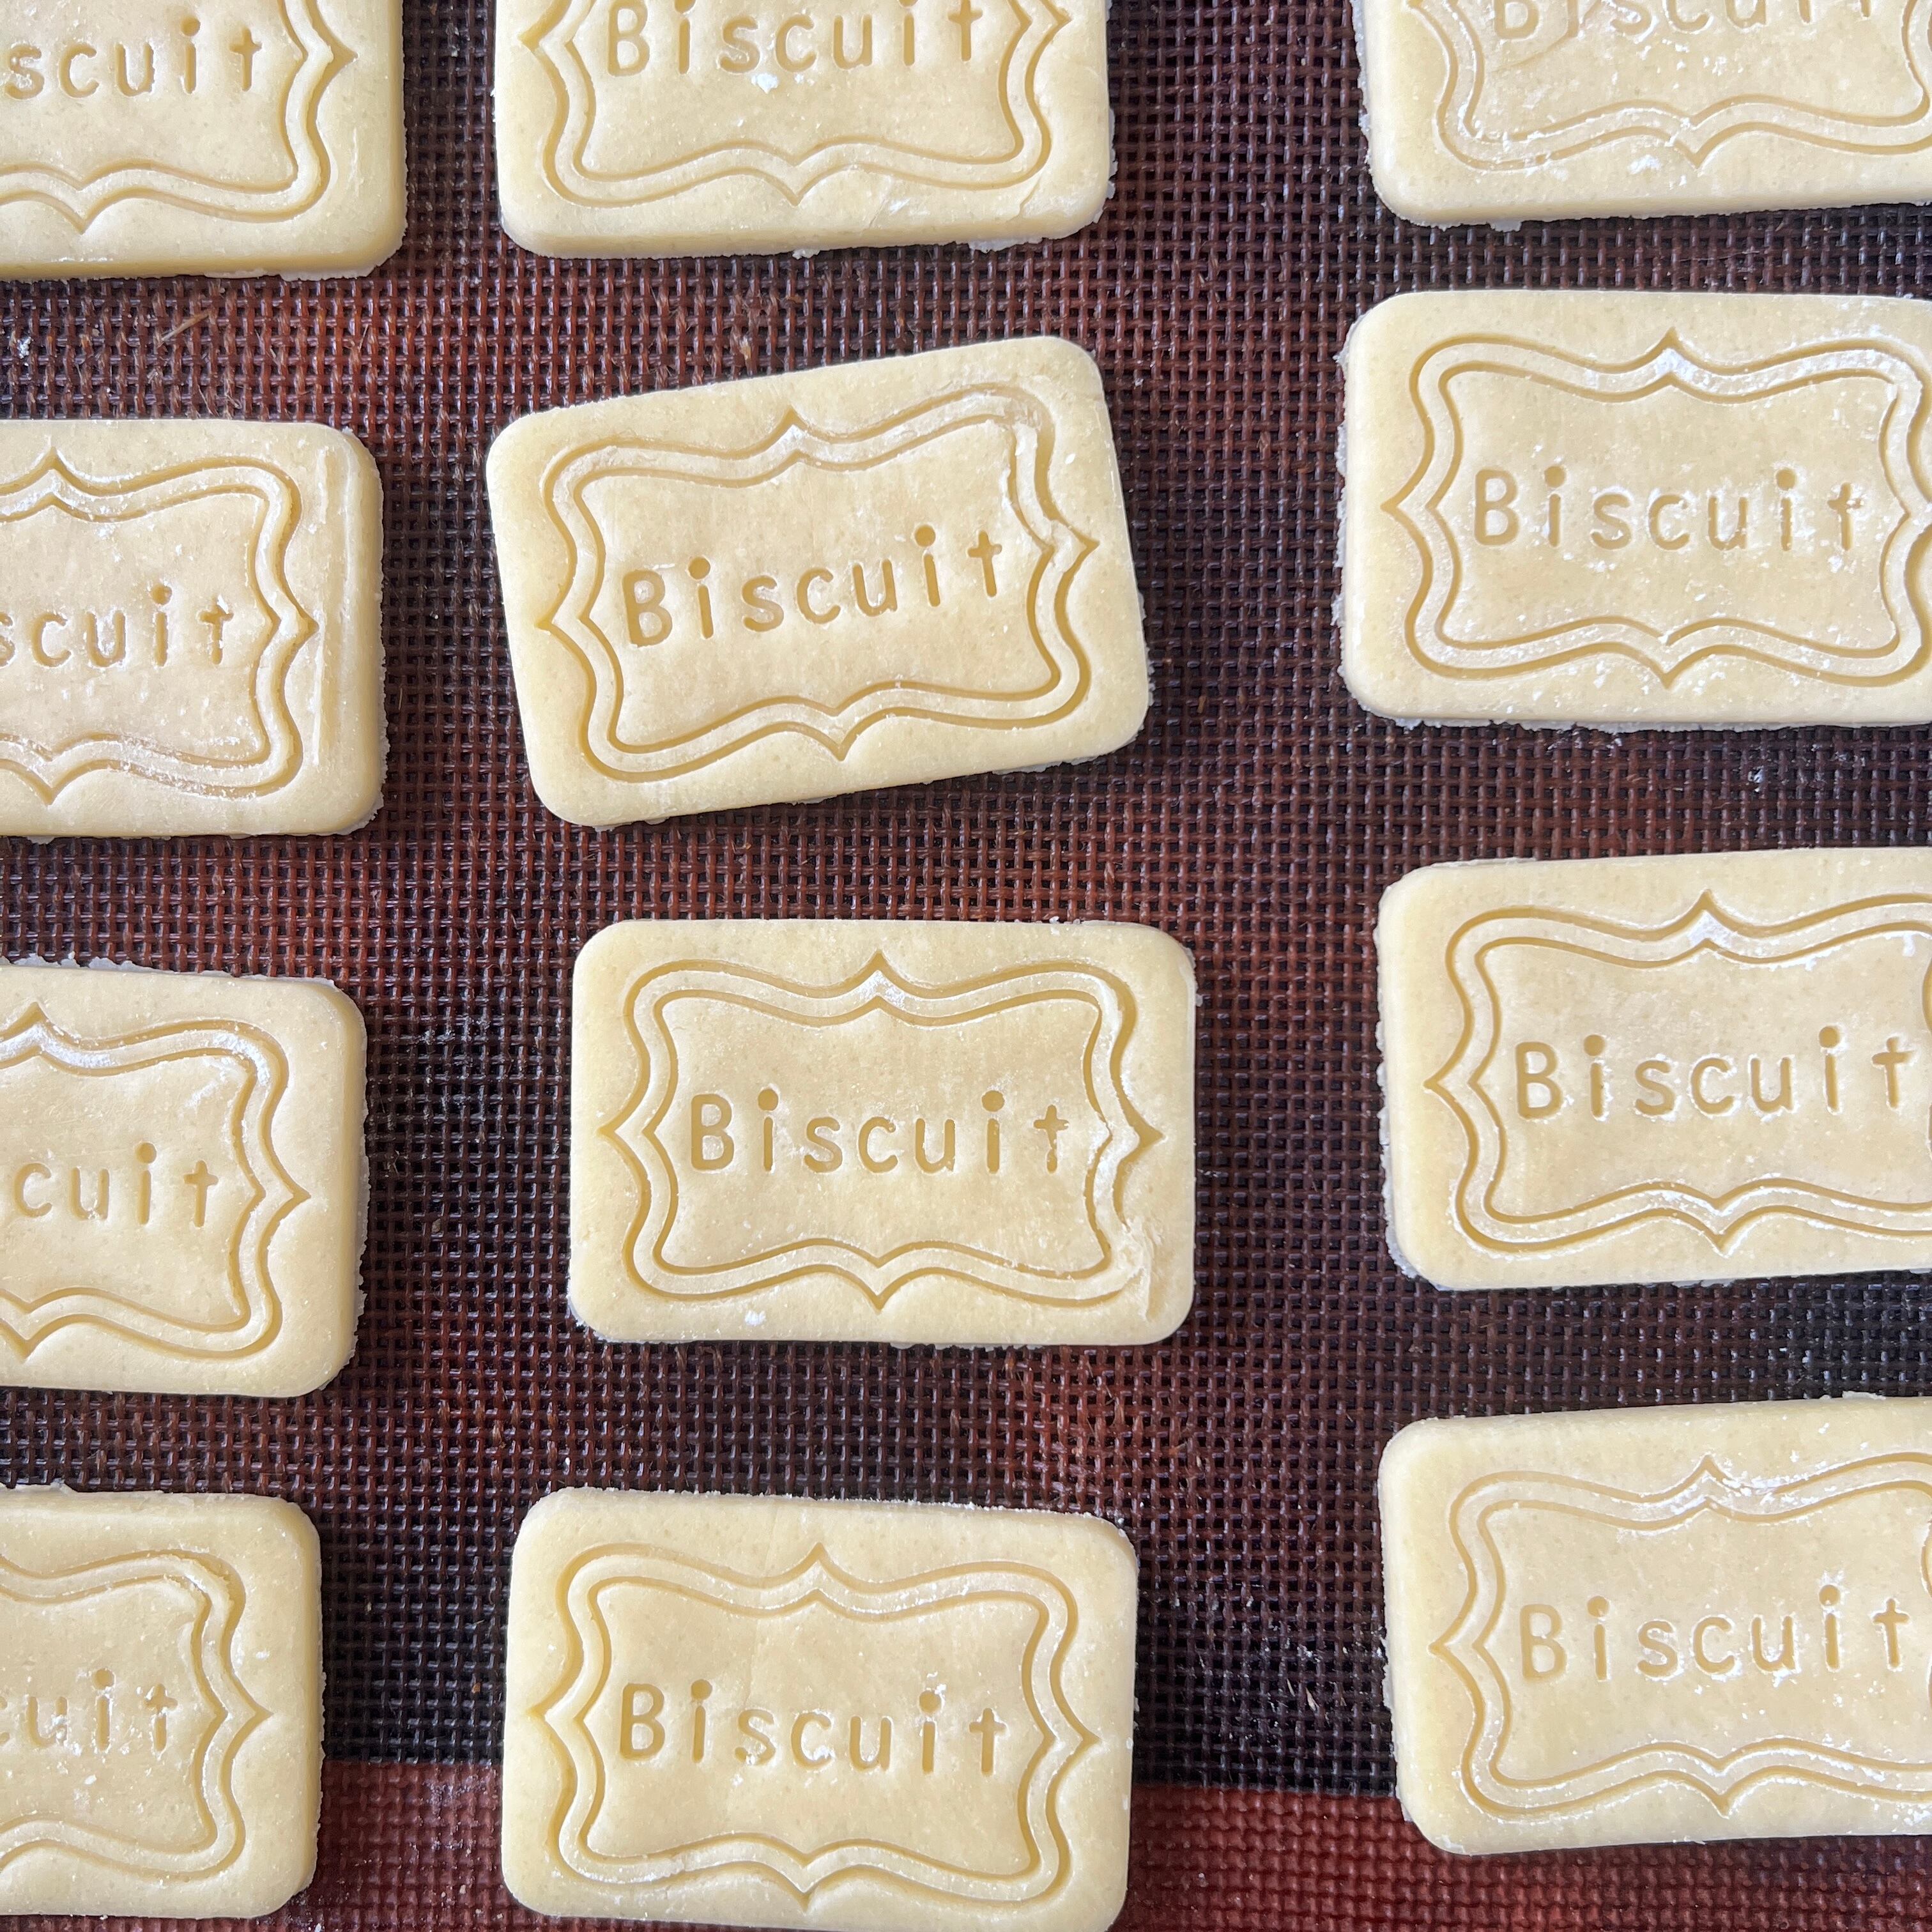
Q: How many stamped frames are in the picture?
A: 12